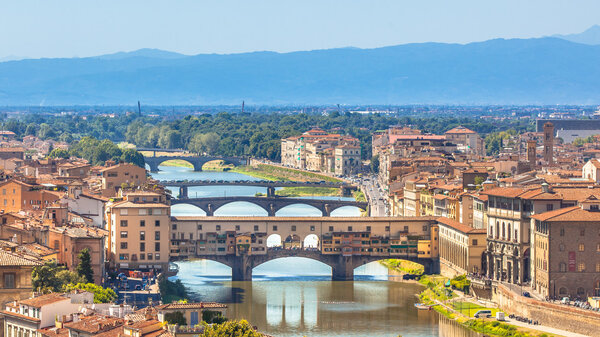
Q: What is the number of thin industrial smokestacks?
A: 2